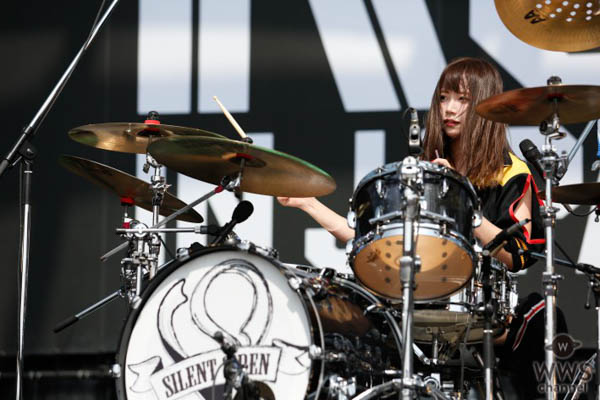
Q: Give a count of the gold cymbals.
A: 6